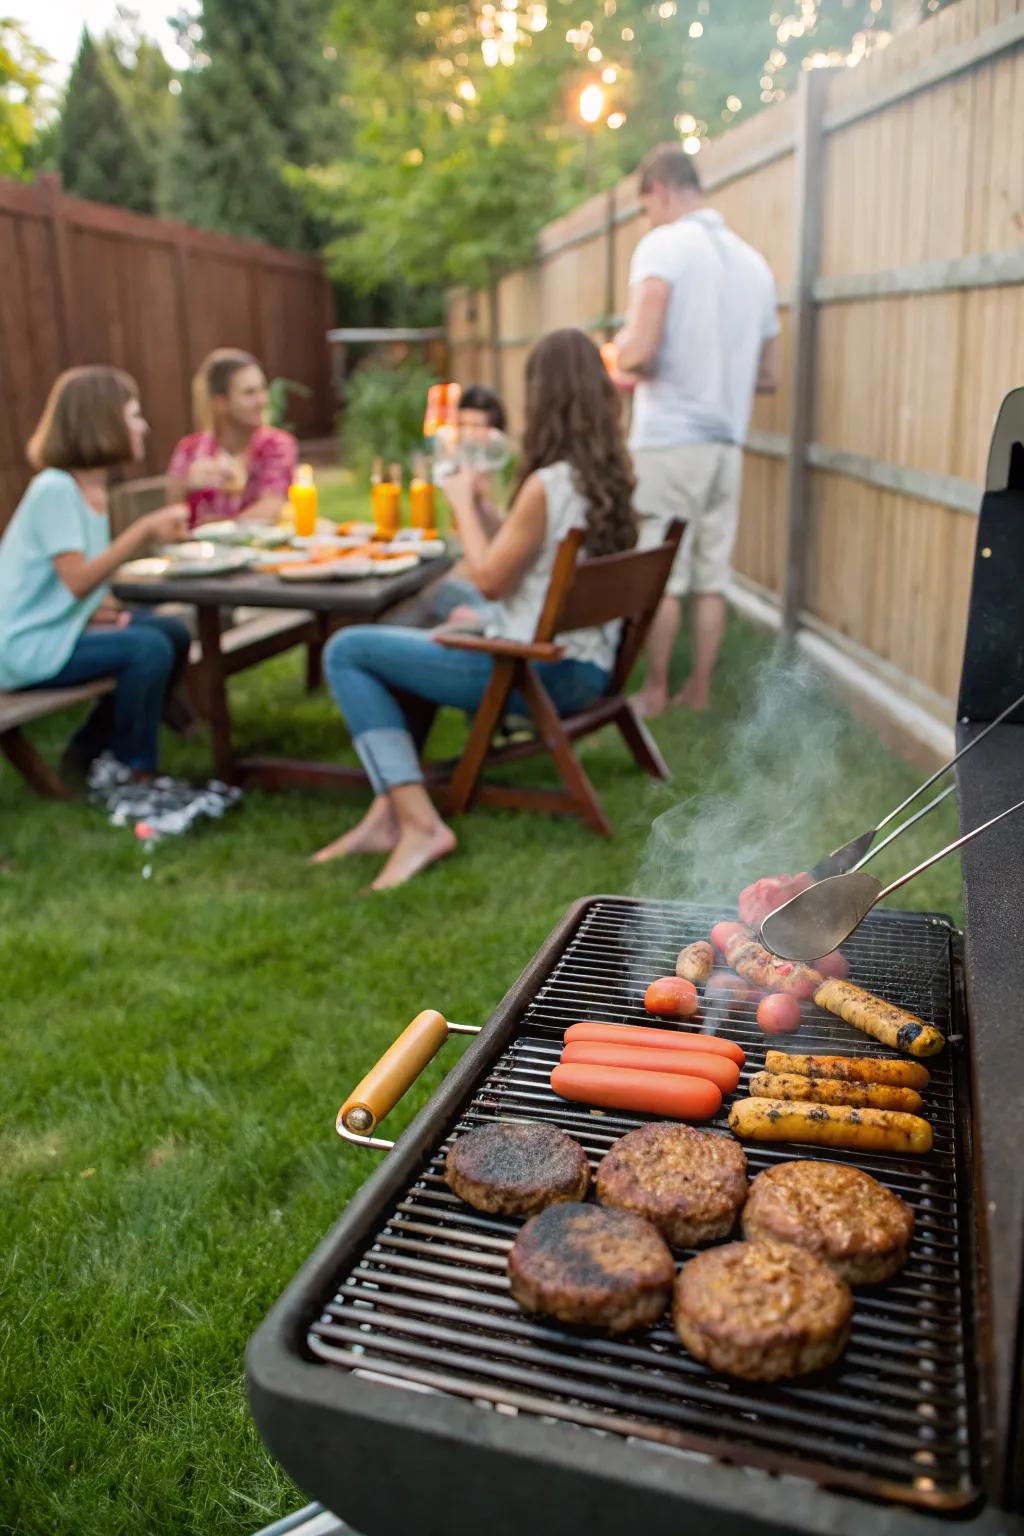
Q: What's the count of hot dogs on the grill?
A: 3